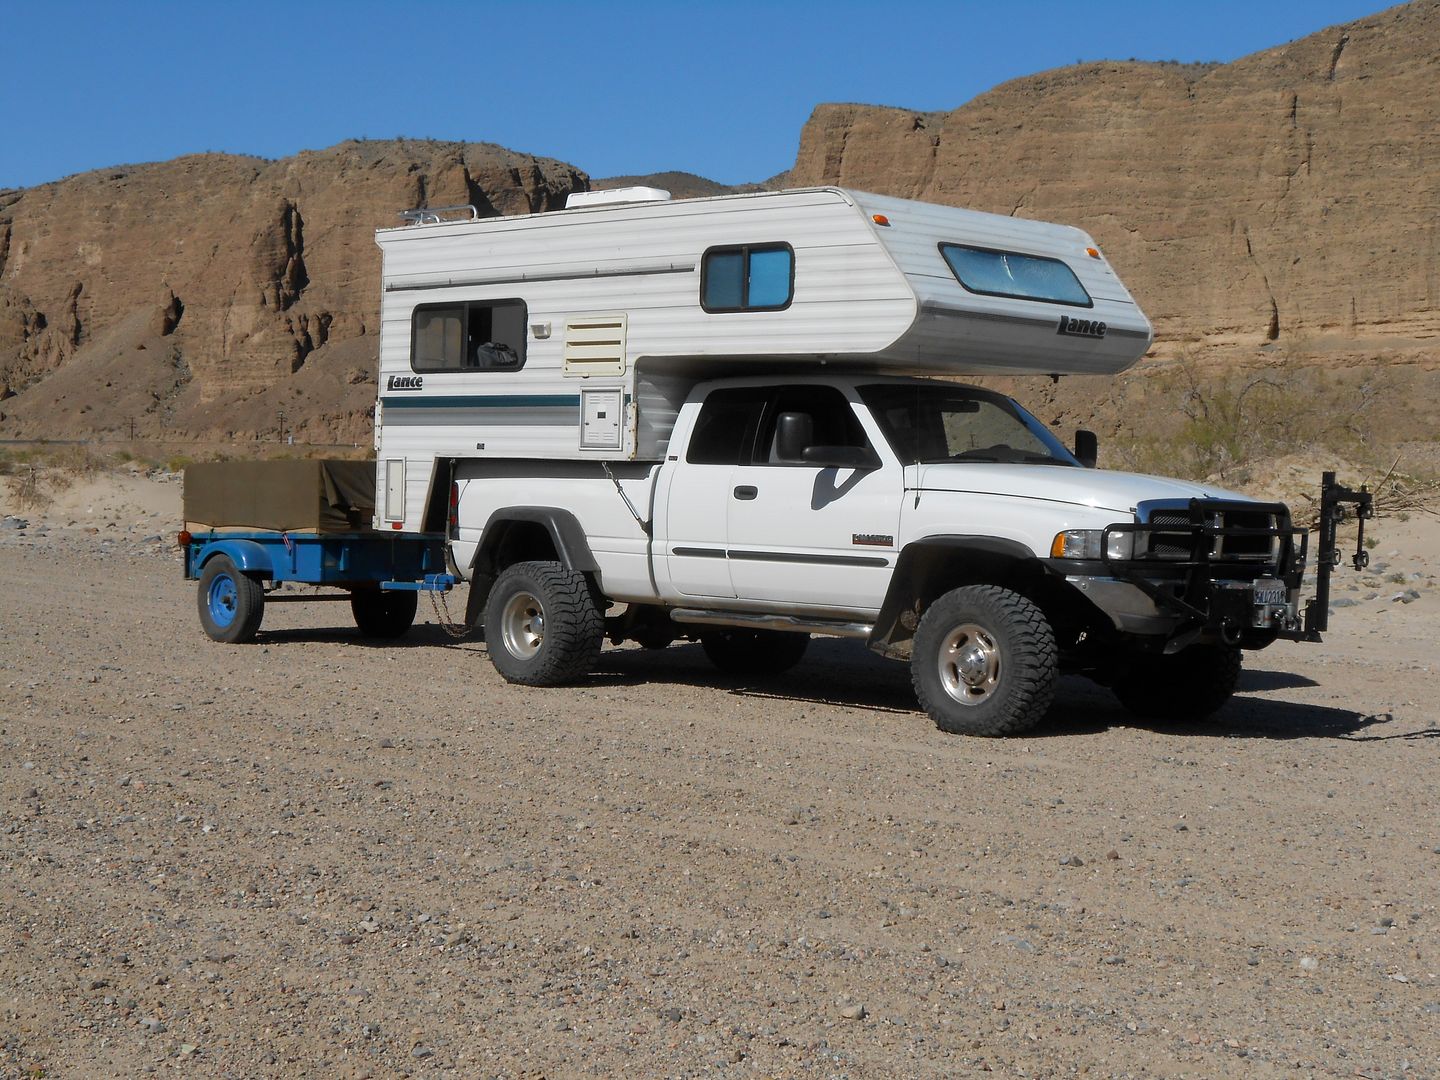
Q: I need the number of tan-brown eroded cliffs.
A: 2